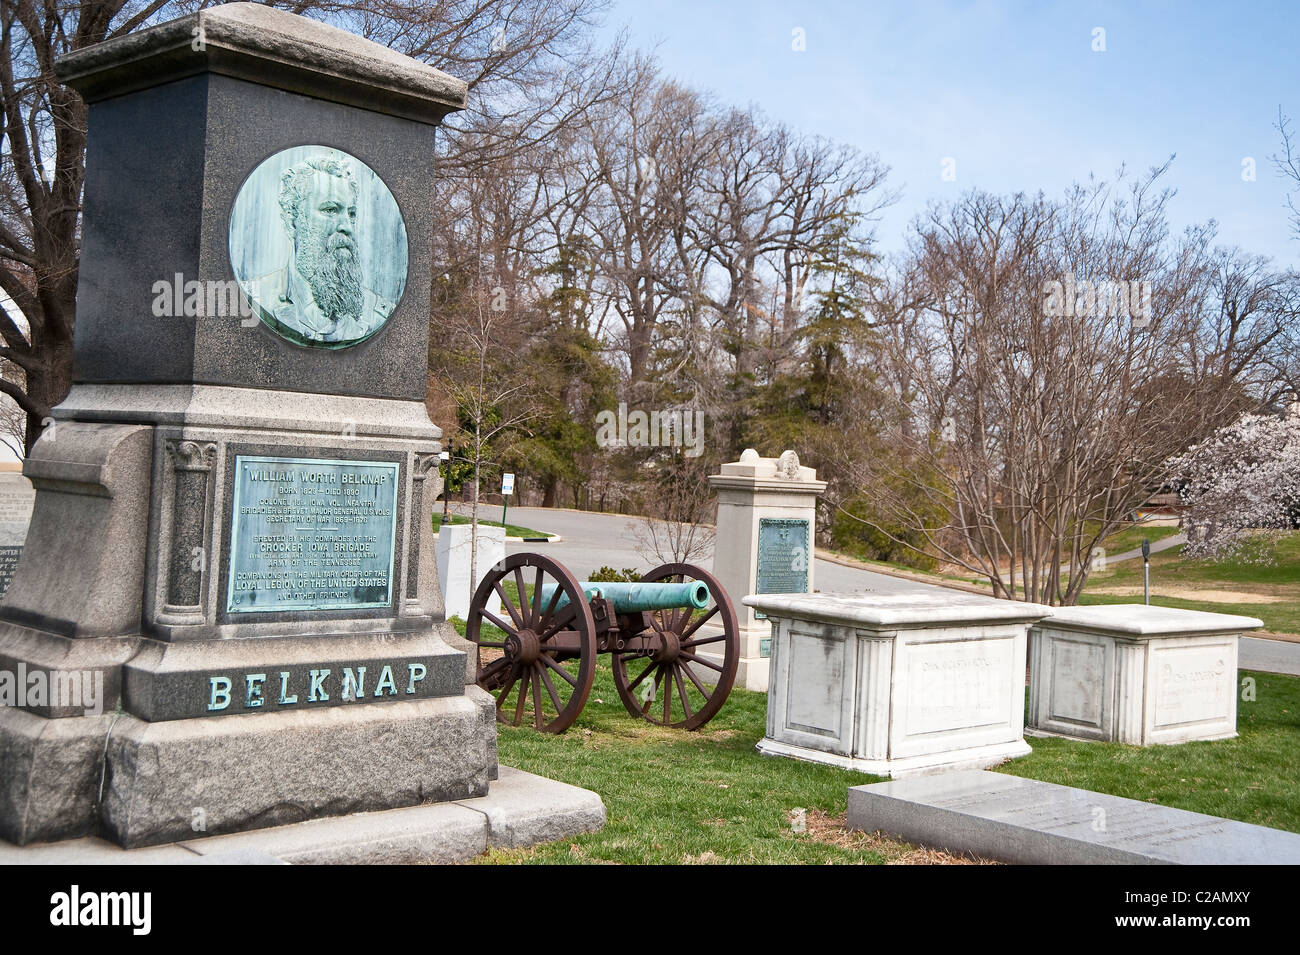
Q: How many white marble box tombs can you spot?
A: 2